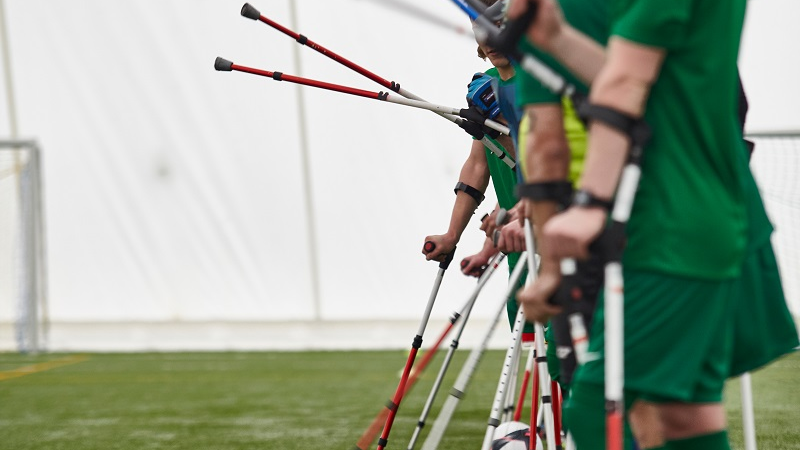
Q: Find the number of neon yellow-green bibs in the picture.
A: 1